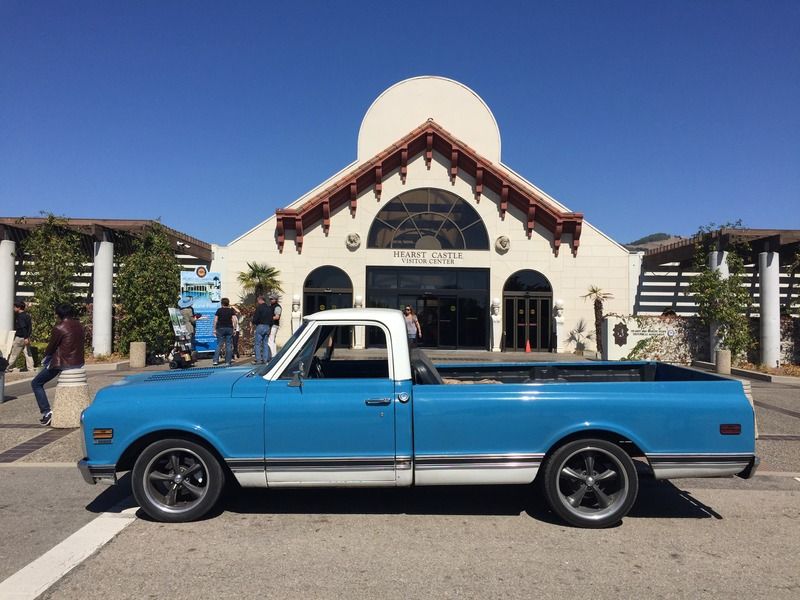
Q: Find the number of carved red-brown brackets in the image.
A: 13